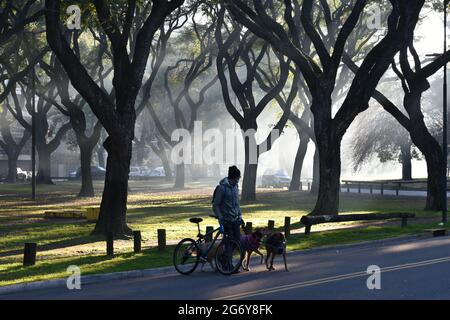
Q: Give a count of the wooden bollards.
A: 8